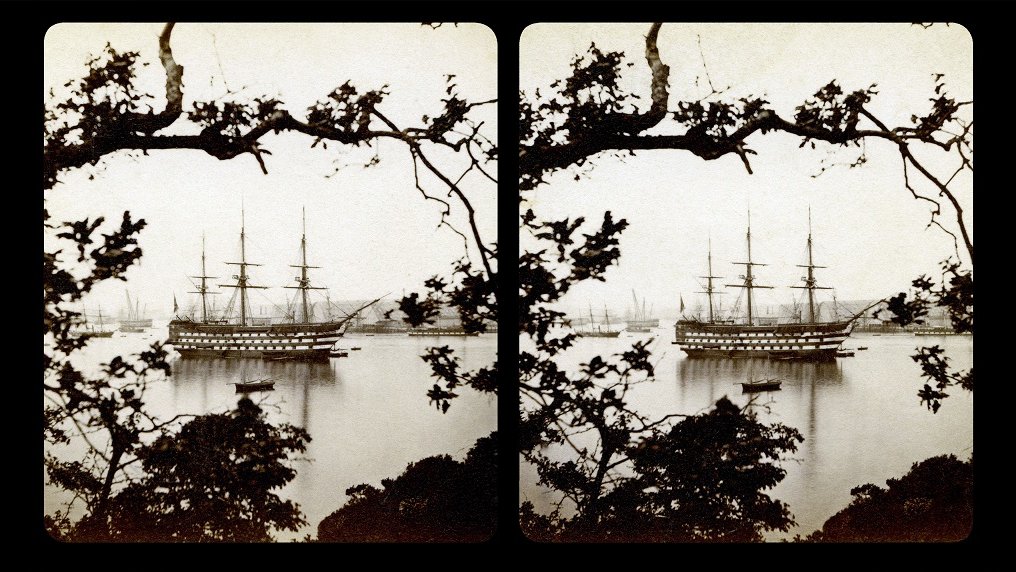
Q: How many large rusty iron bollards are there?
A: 0